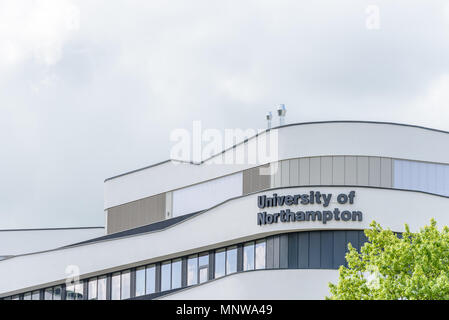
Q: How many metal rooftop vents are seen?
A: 2